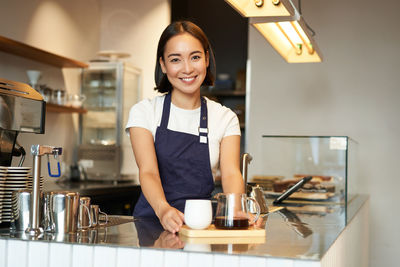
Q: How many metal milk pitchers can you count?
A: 4